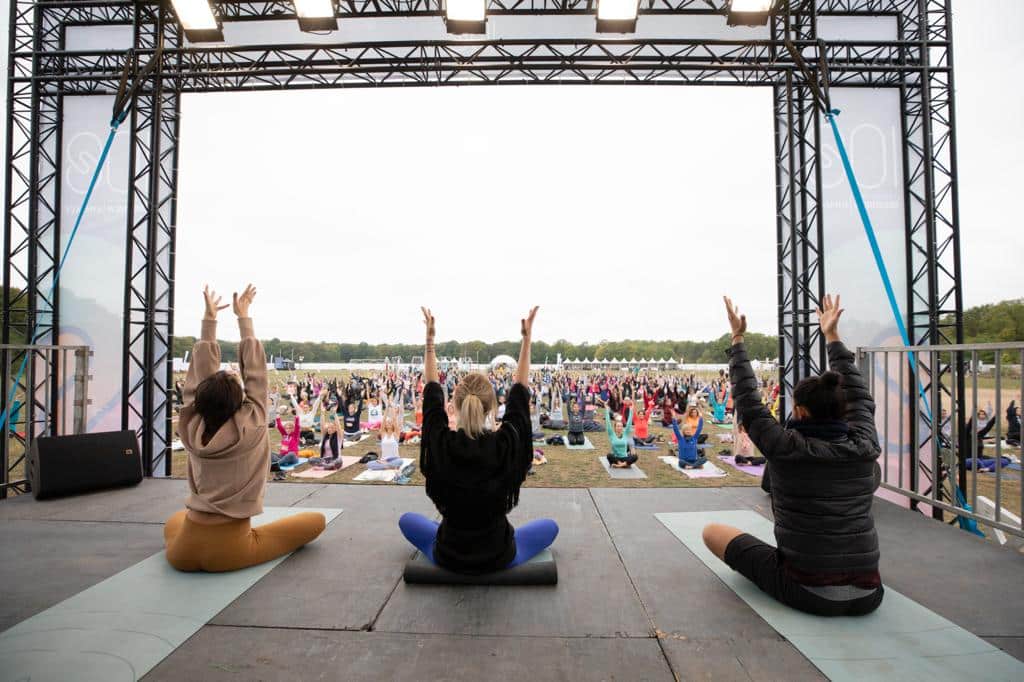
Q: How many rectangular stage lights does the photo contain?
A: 5